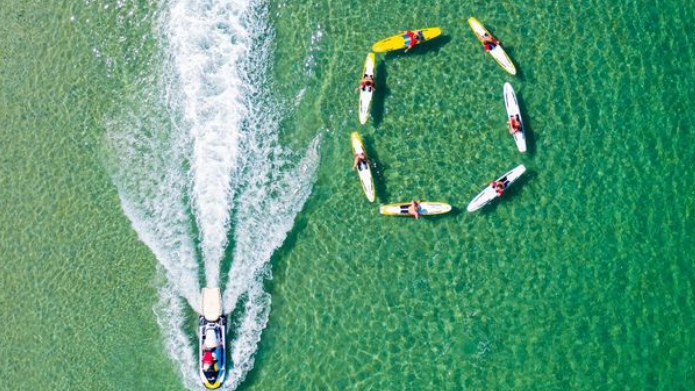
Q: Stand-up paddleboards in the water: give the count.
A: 7